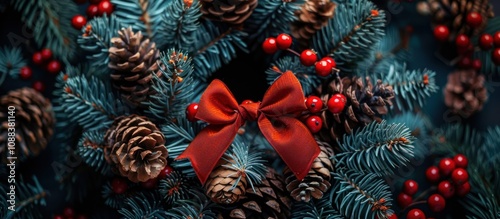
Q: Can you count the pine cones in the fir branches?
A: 11